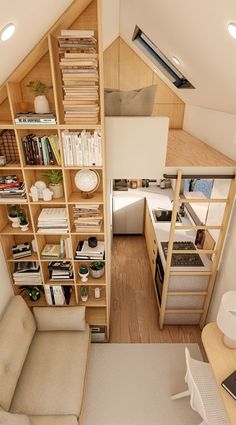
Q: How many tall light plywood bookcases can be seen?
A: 1